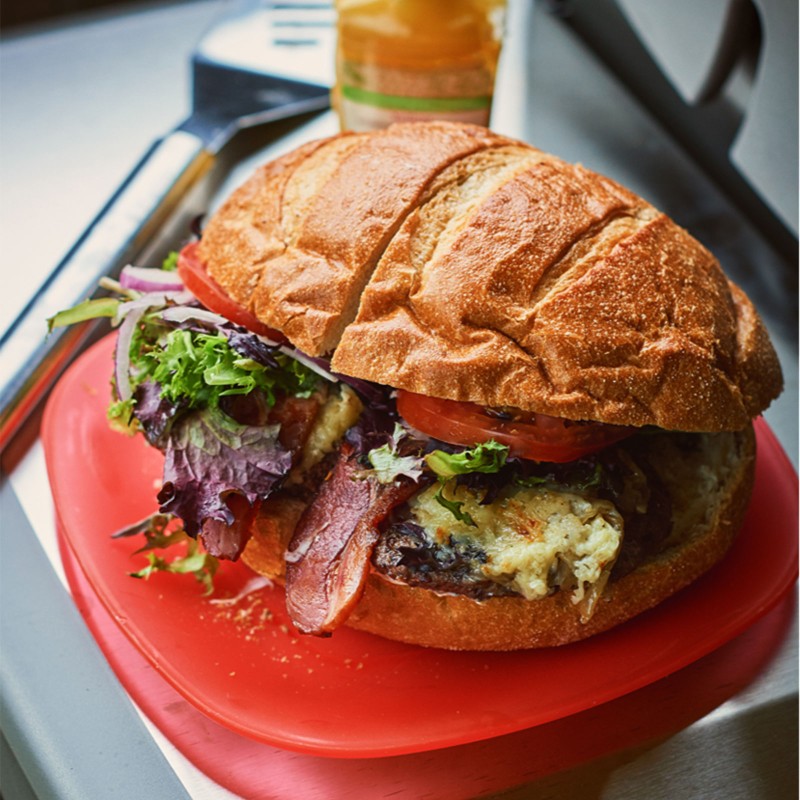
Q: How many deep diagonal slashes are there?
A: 3